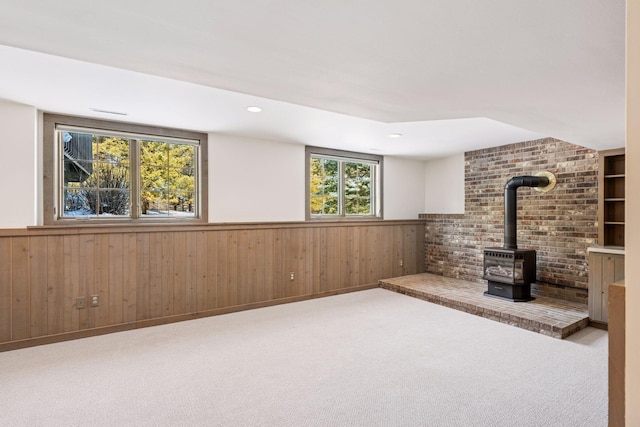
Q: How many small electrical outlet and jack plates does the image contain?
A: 4